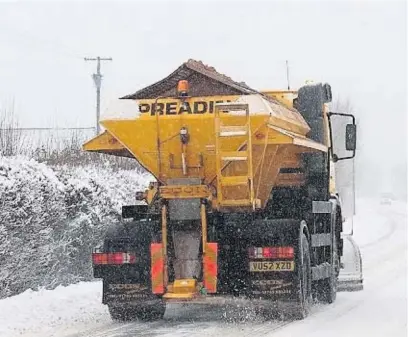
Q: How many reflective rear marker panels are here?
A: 2